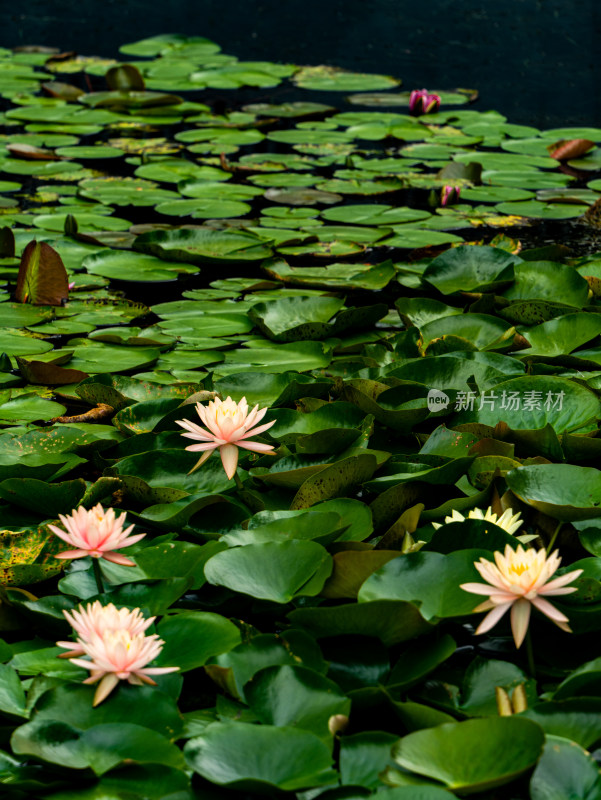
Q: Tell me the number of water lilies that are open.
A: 6